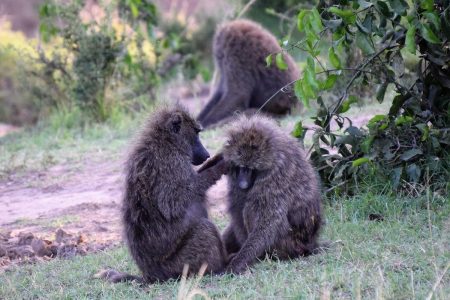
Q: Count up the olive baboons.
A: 3